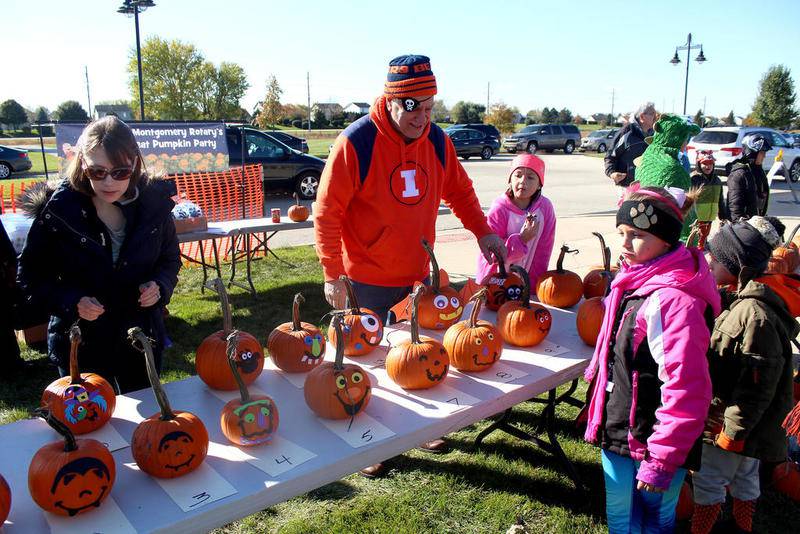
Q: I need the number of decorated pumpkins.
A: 13